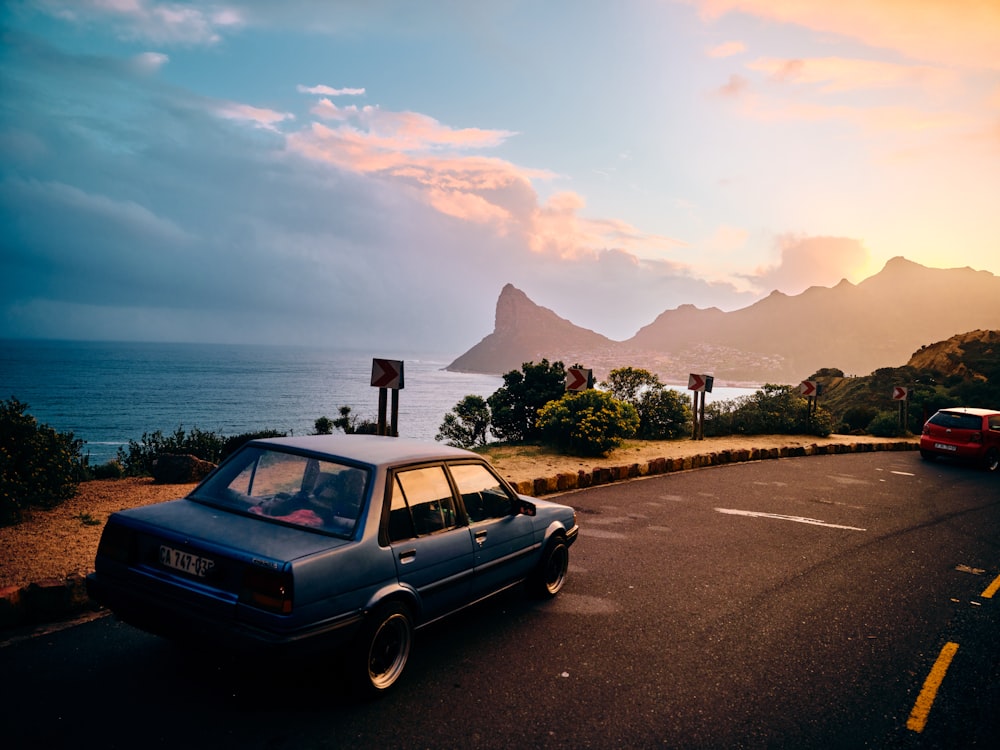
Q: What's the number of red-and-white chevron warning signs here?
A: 5